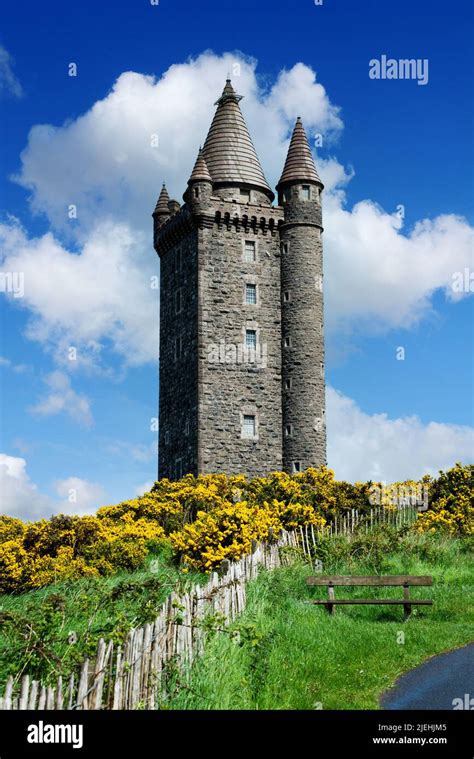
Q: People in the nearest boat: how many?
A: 0